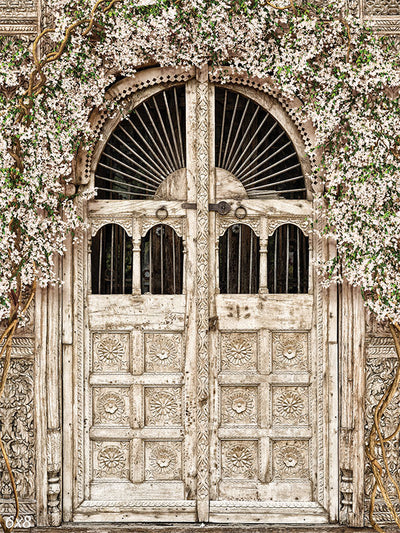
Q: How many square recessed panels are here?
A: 12